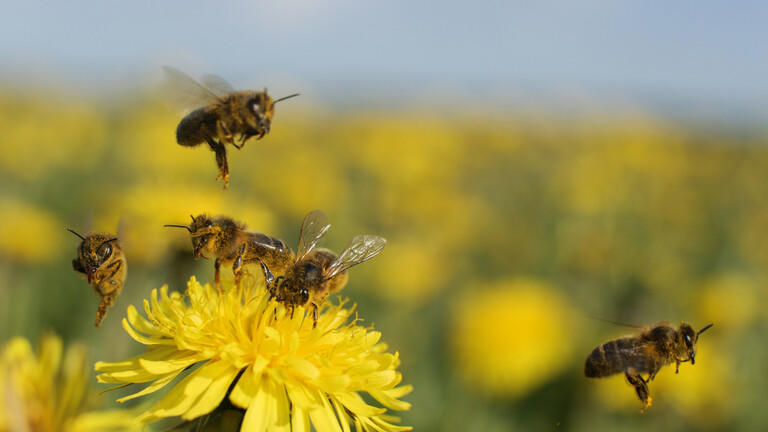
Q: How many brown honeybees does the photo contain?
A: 5